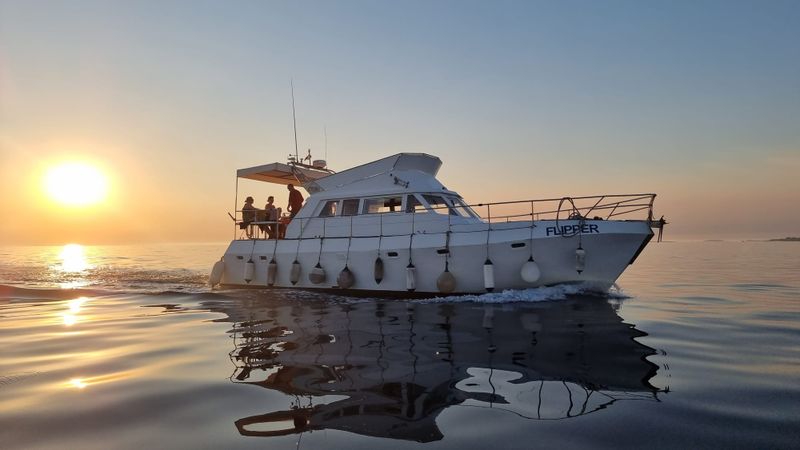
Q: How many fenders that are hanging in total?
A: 12